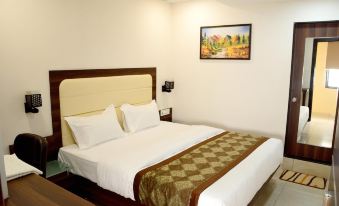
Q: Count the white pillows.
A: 2